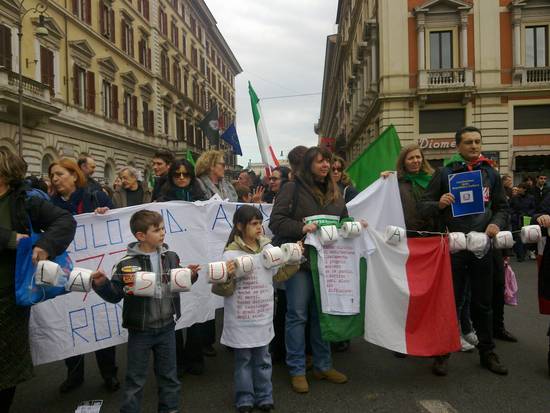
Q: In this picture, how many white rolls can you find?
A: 15